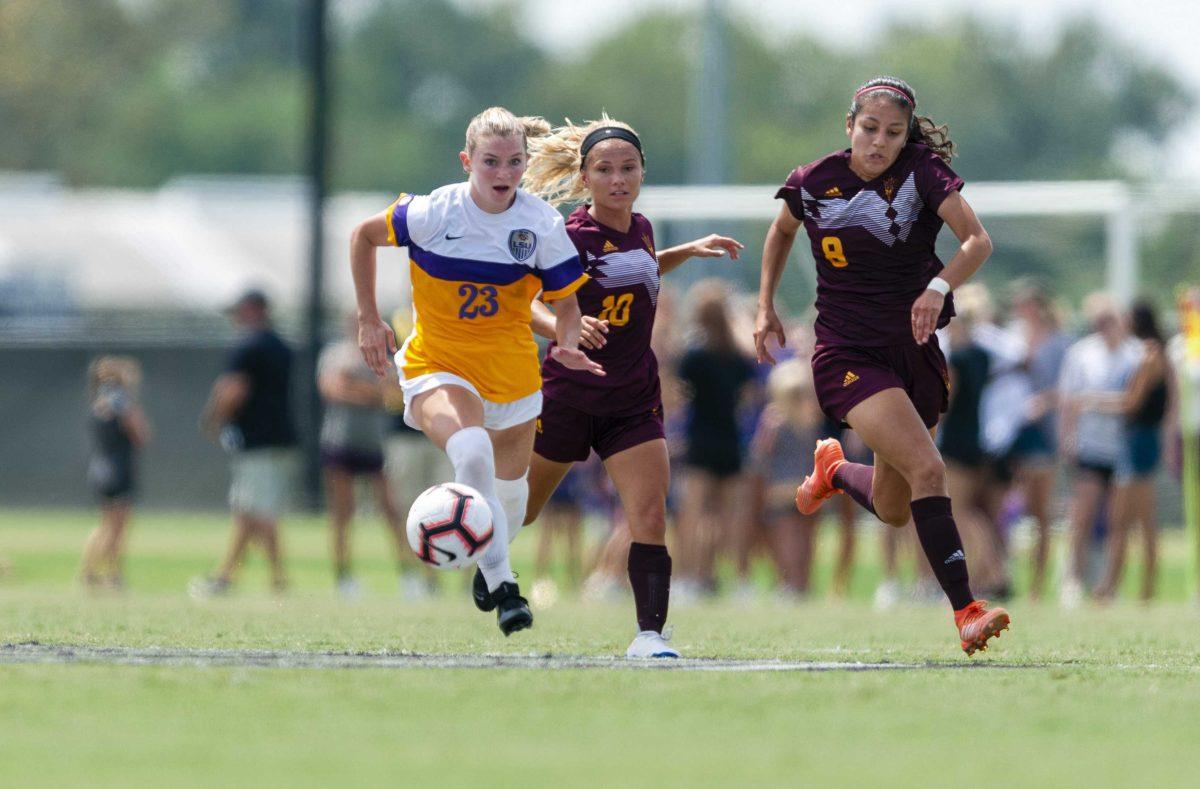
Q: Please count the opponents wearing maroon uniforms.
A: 2